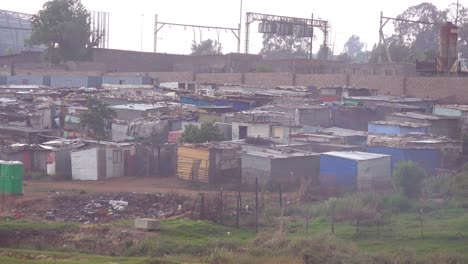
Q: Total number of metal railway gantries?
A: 3